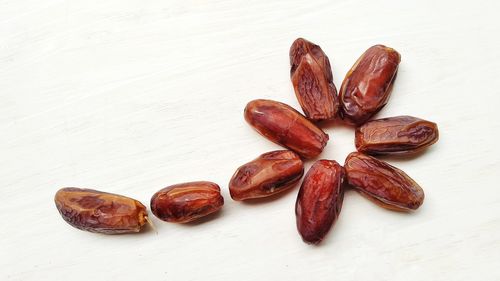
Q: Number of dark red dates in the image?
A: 9